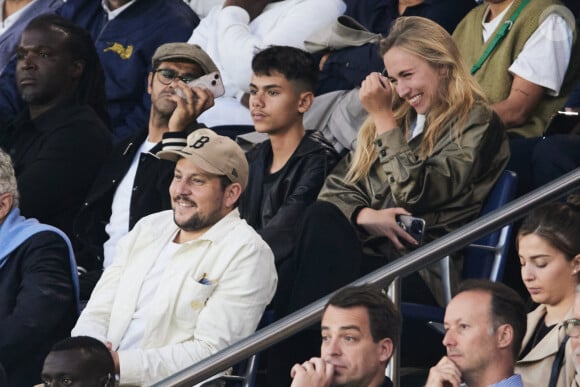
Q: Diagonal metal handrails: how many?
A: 1